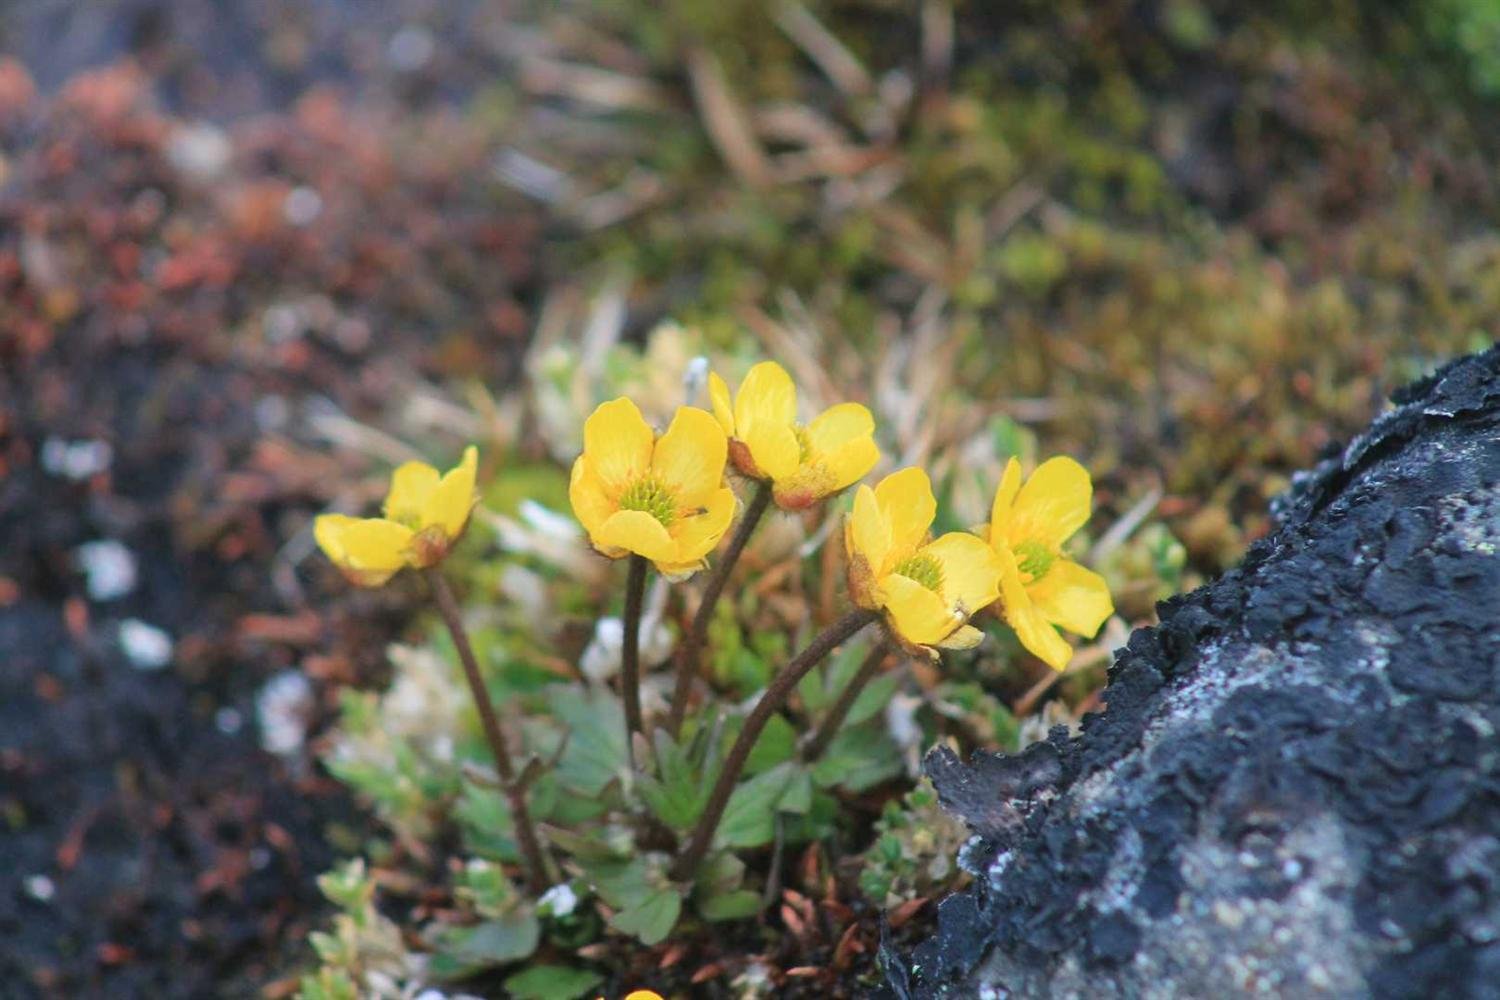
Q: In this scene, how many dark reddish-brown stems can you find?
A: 5